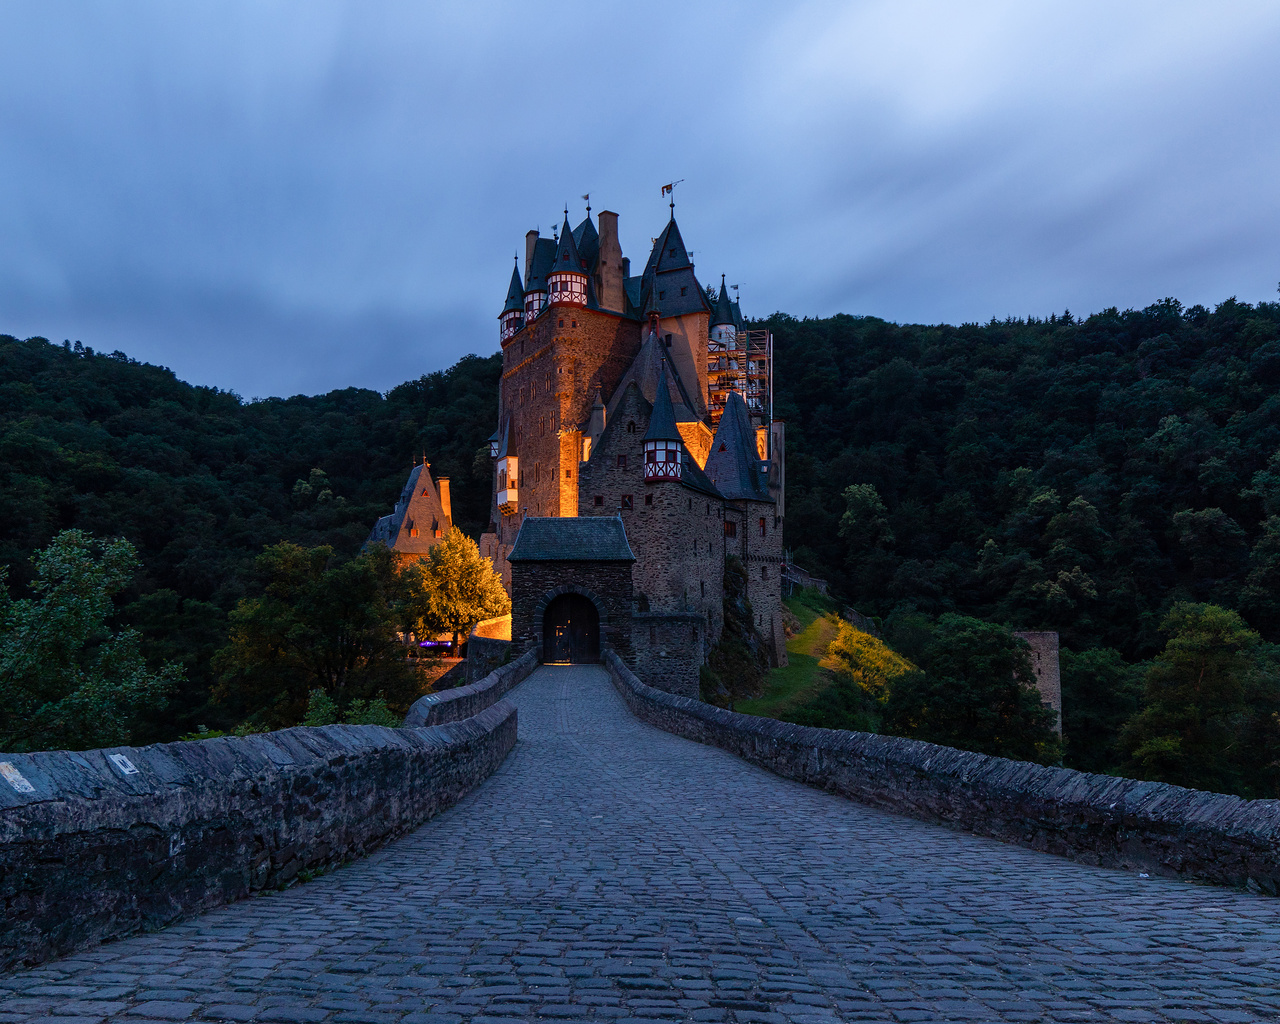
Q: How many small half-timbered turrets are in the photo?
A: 4